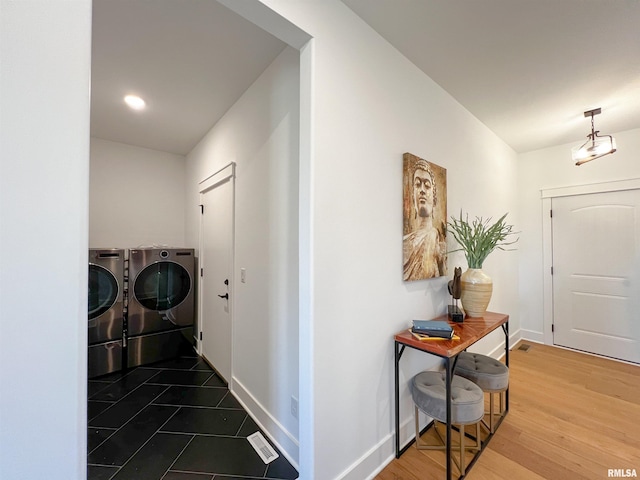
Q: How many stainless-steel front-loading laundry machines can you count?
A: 2